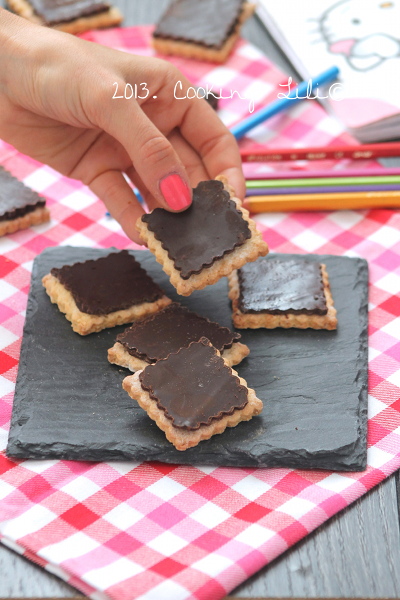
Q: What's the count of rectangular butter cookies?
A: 8